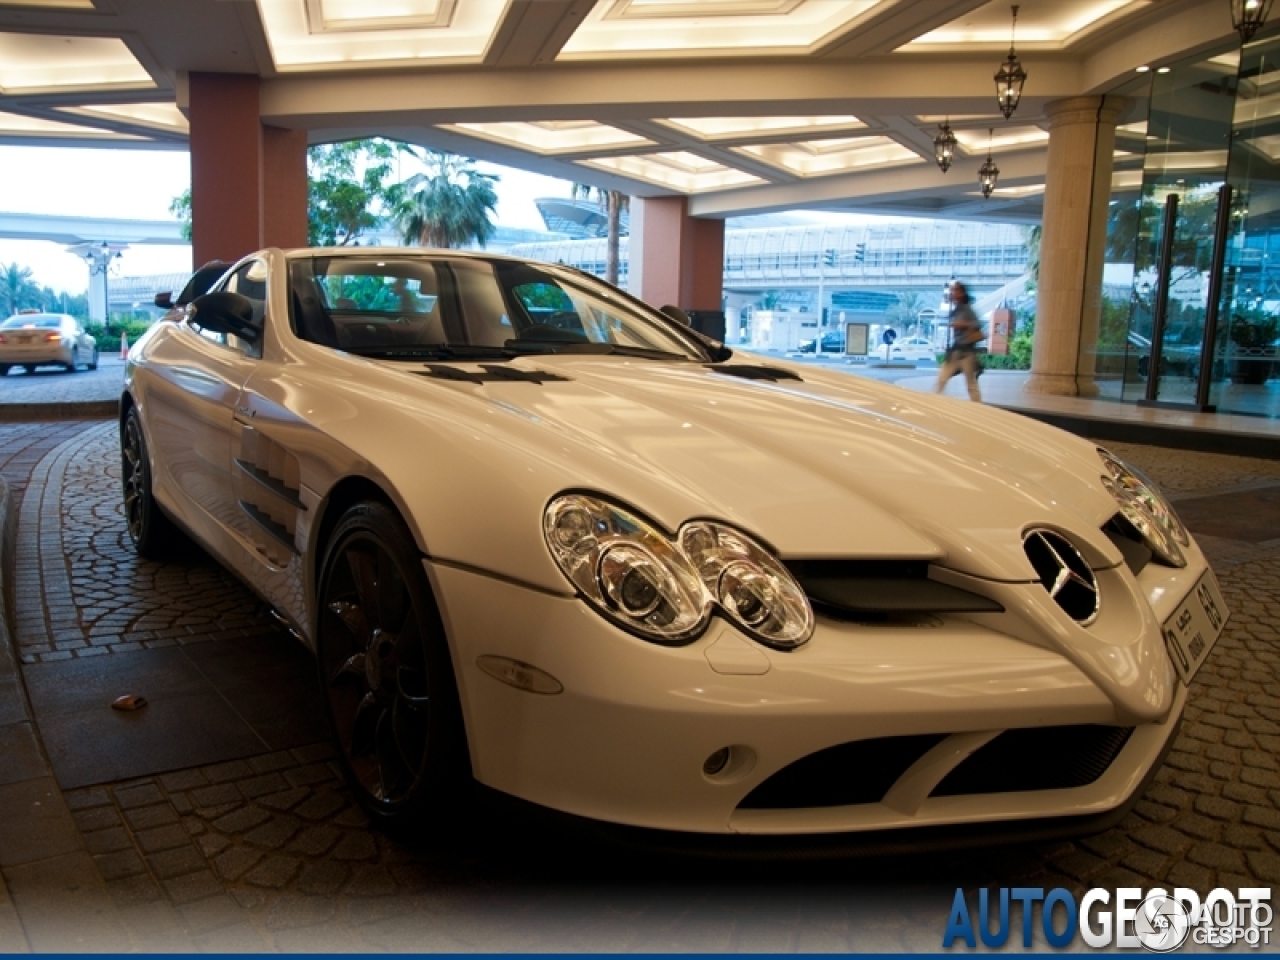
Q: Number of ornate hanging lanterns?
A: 4